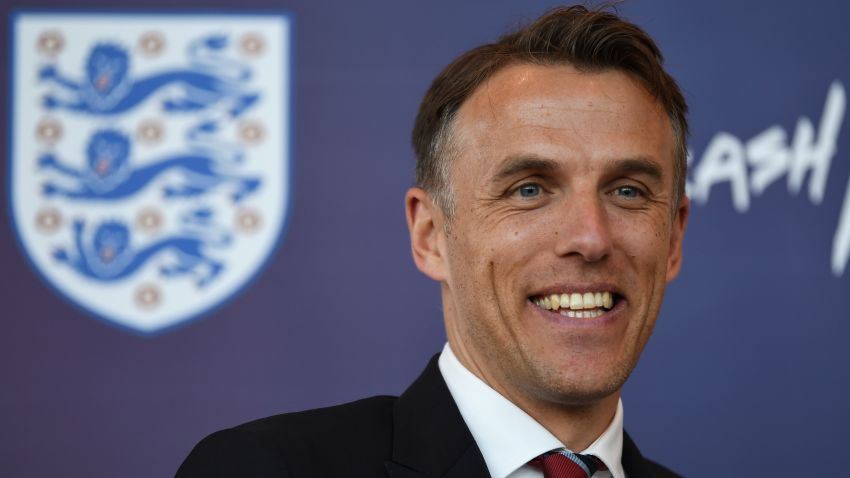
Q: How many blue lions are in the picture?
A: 3